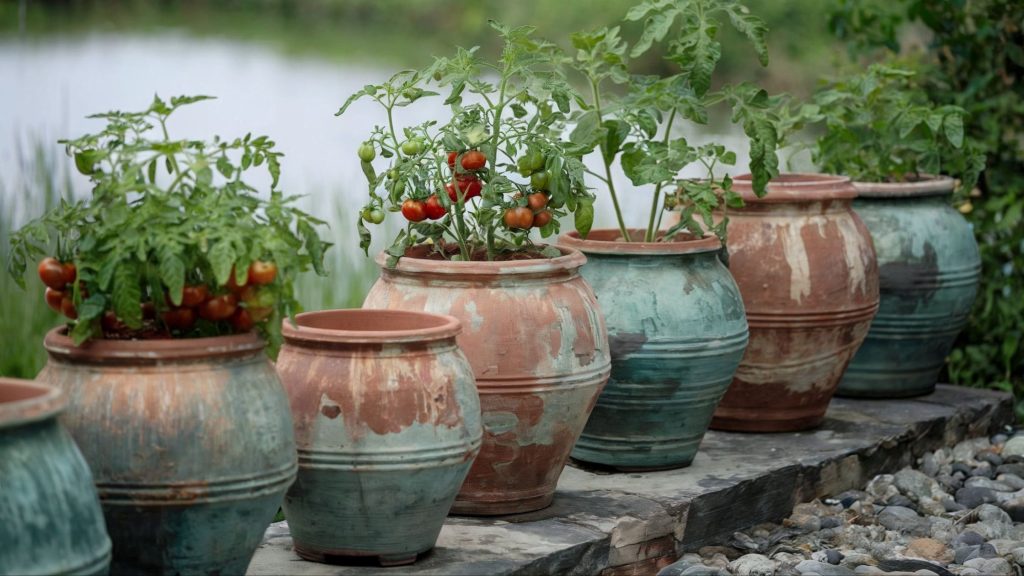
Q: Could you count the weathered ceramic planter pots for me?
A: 7